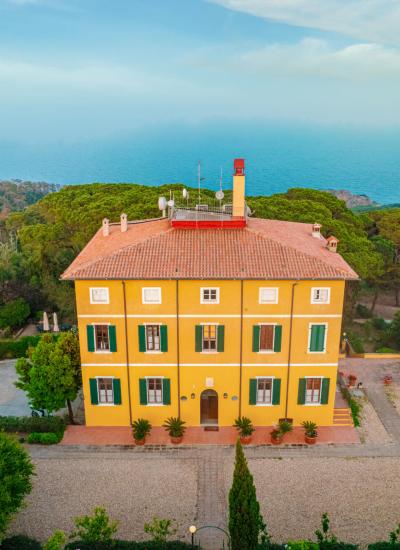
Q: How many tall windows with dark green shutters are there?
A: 9